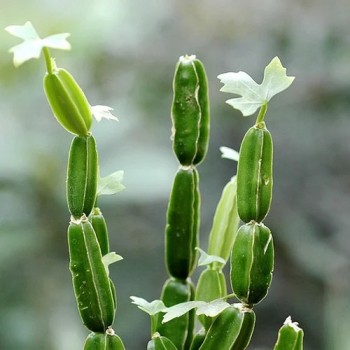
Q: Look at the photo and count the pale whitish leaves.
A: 9